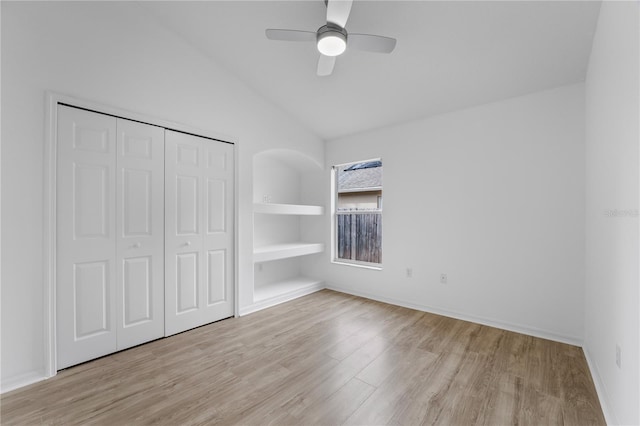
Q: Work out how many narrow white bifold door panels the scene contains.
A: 4